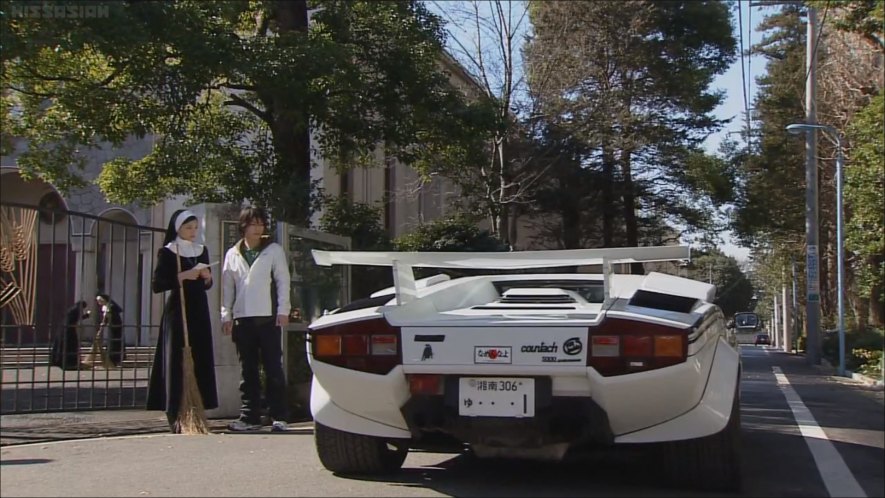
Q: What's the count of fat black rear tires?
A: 2